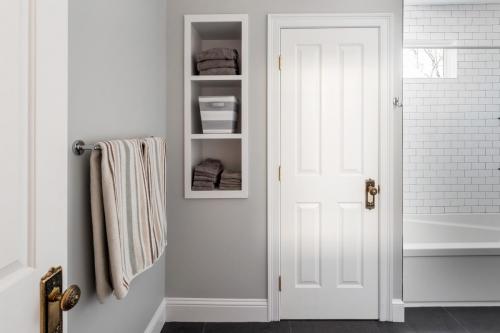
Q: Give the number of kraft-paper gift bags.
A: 0